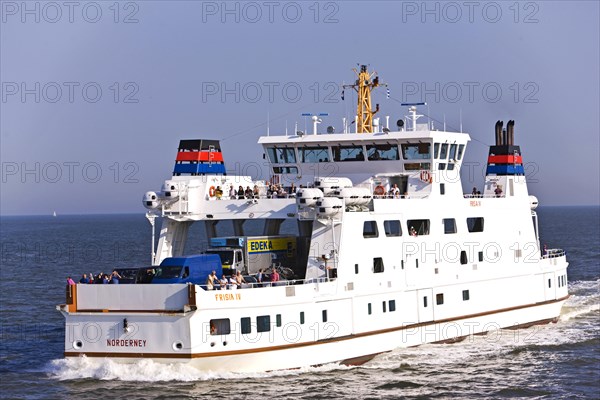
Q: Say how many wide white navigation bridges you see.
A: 1